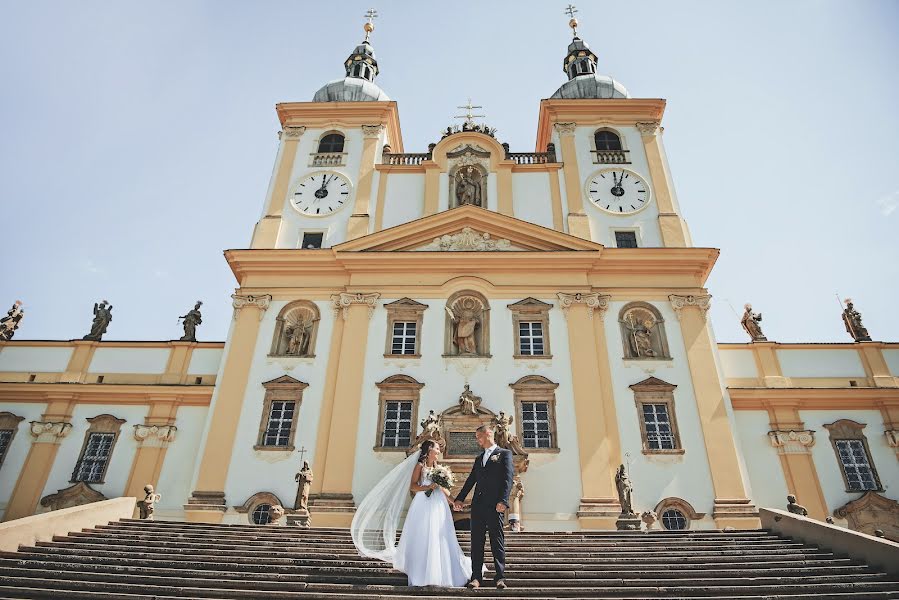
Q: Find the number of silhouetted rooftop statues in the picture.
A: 5